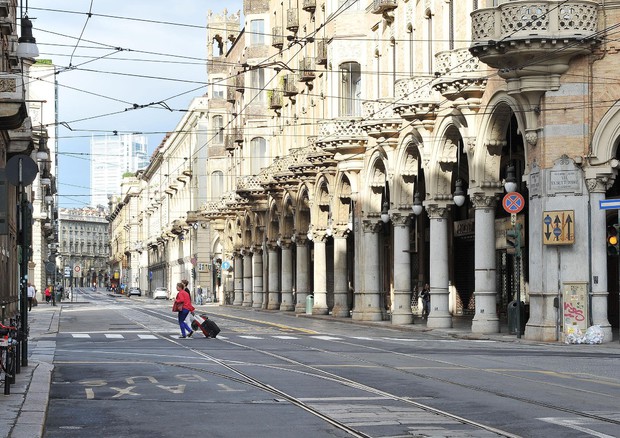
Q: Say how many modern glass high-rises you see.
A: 1